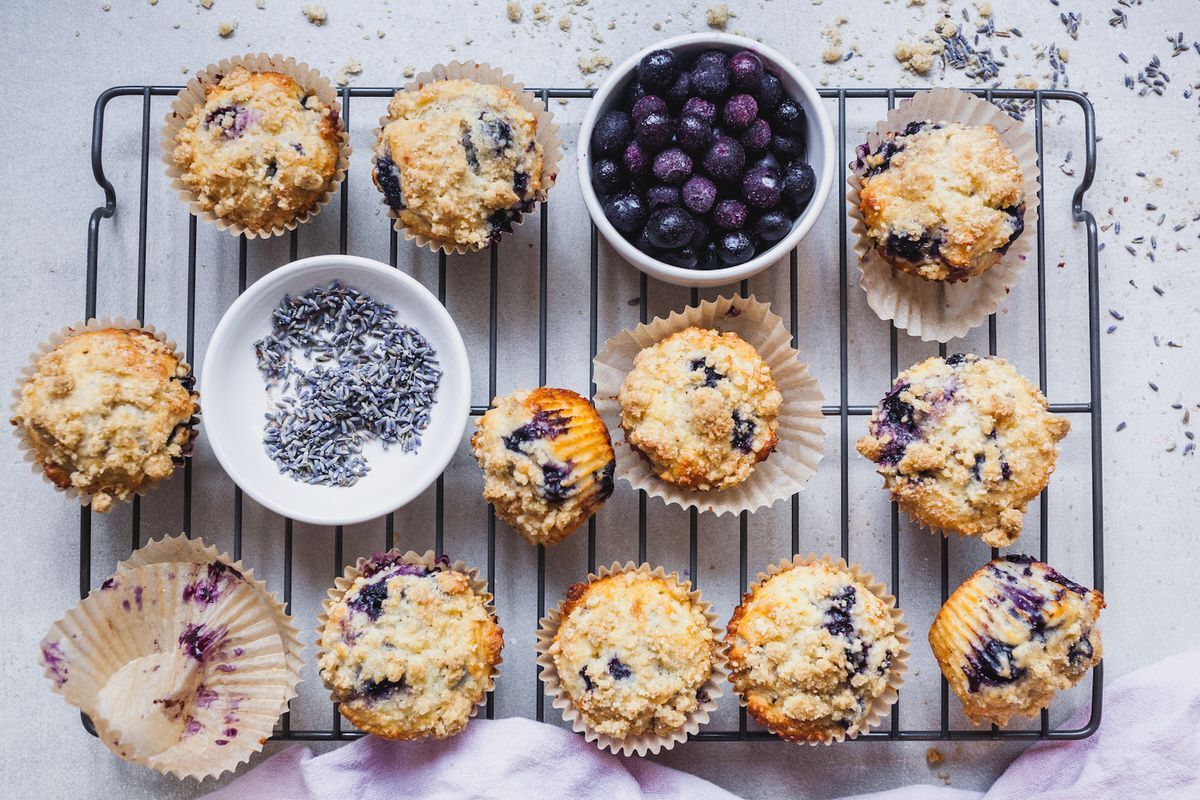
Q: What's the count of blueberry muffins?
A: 11